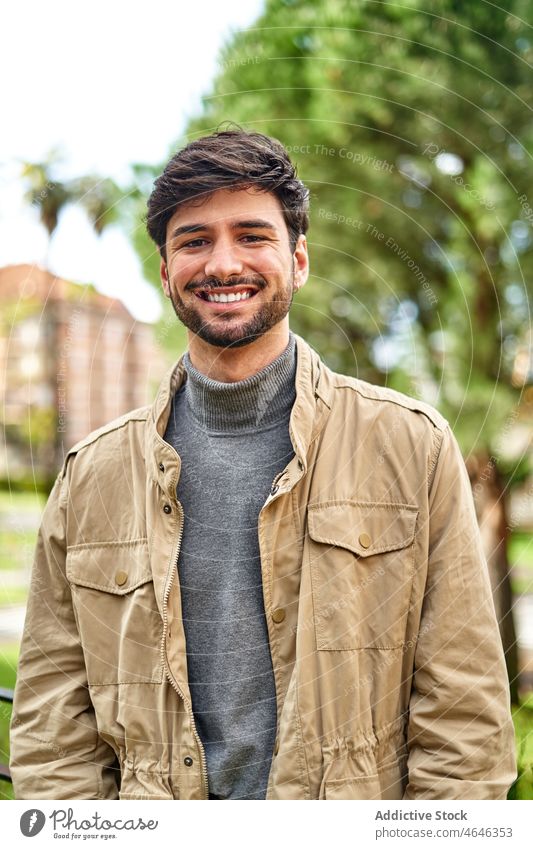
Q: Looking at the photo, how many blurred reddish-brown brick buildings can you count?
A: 1